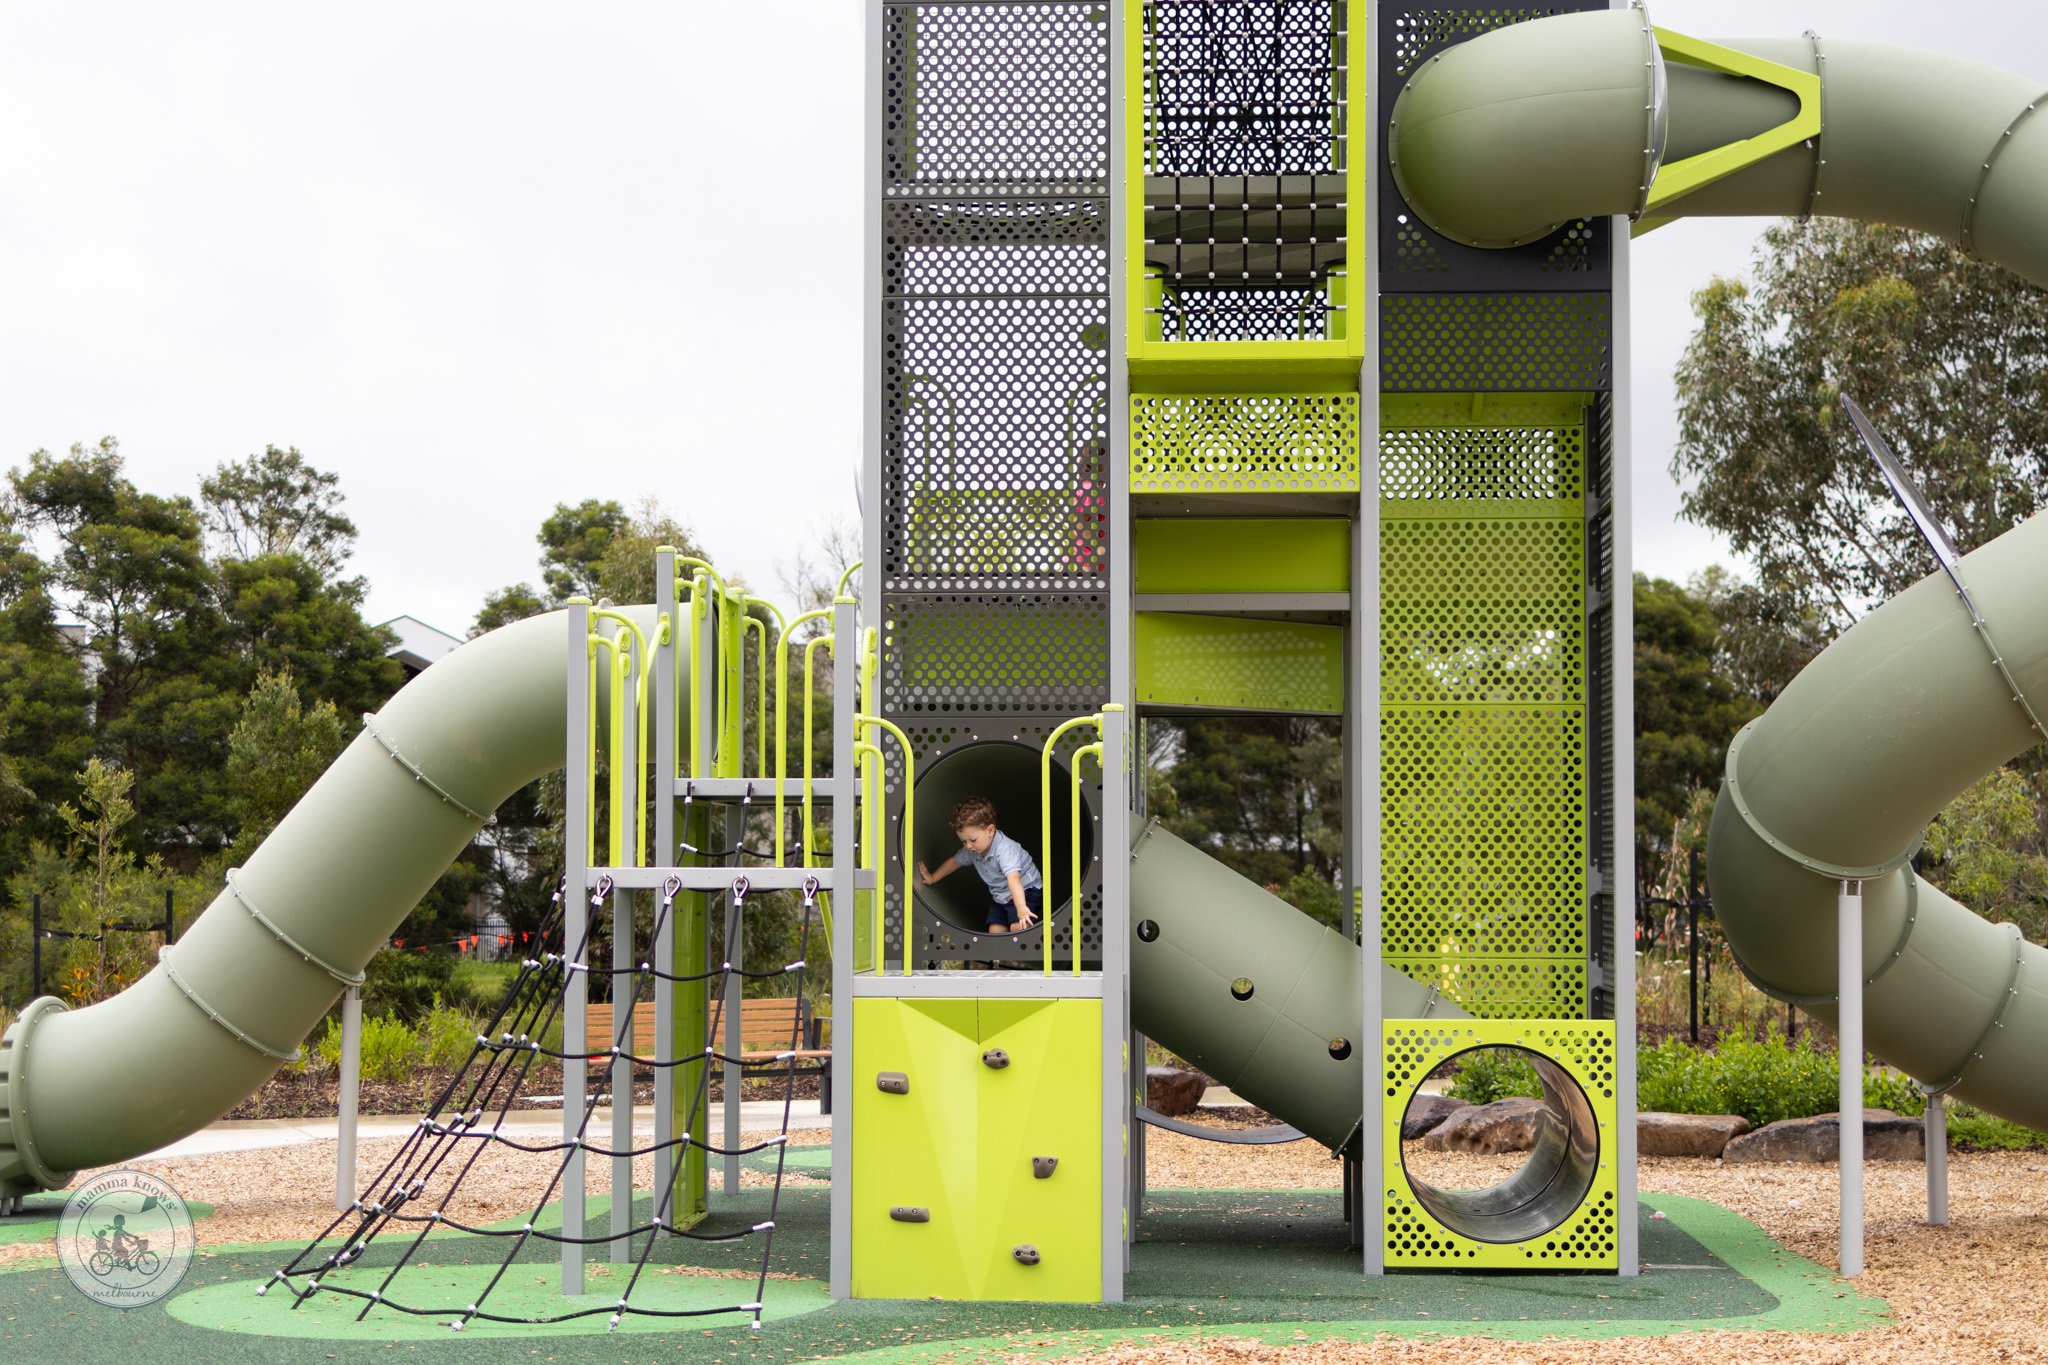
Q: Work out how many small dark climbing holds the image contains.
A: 5